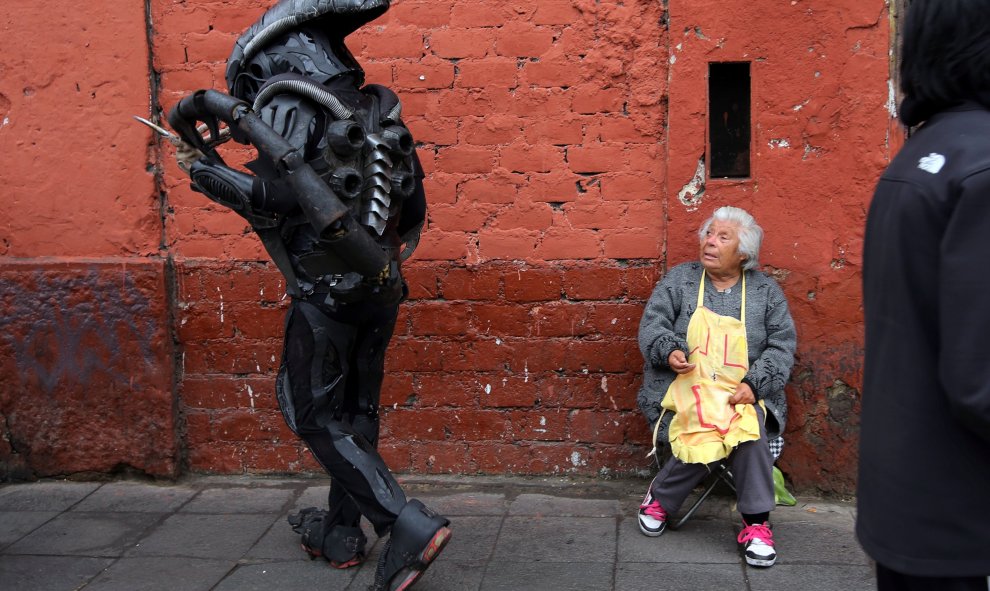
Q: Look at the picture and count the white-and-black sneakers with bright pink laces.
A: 2